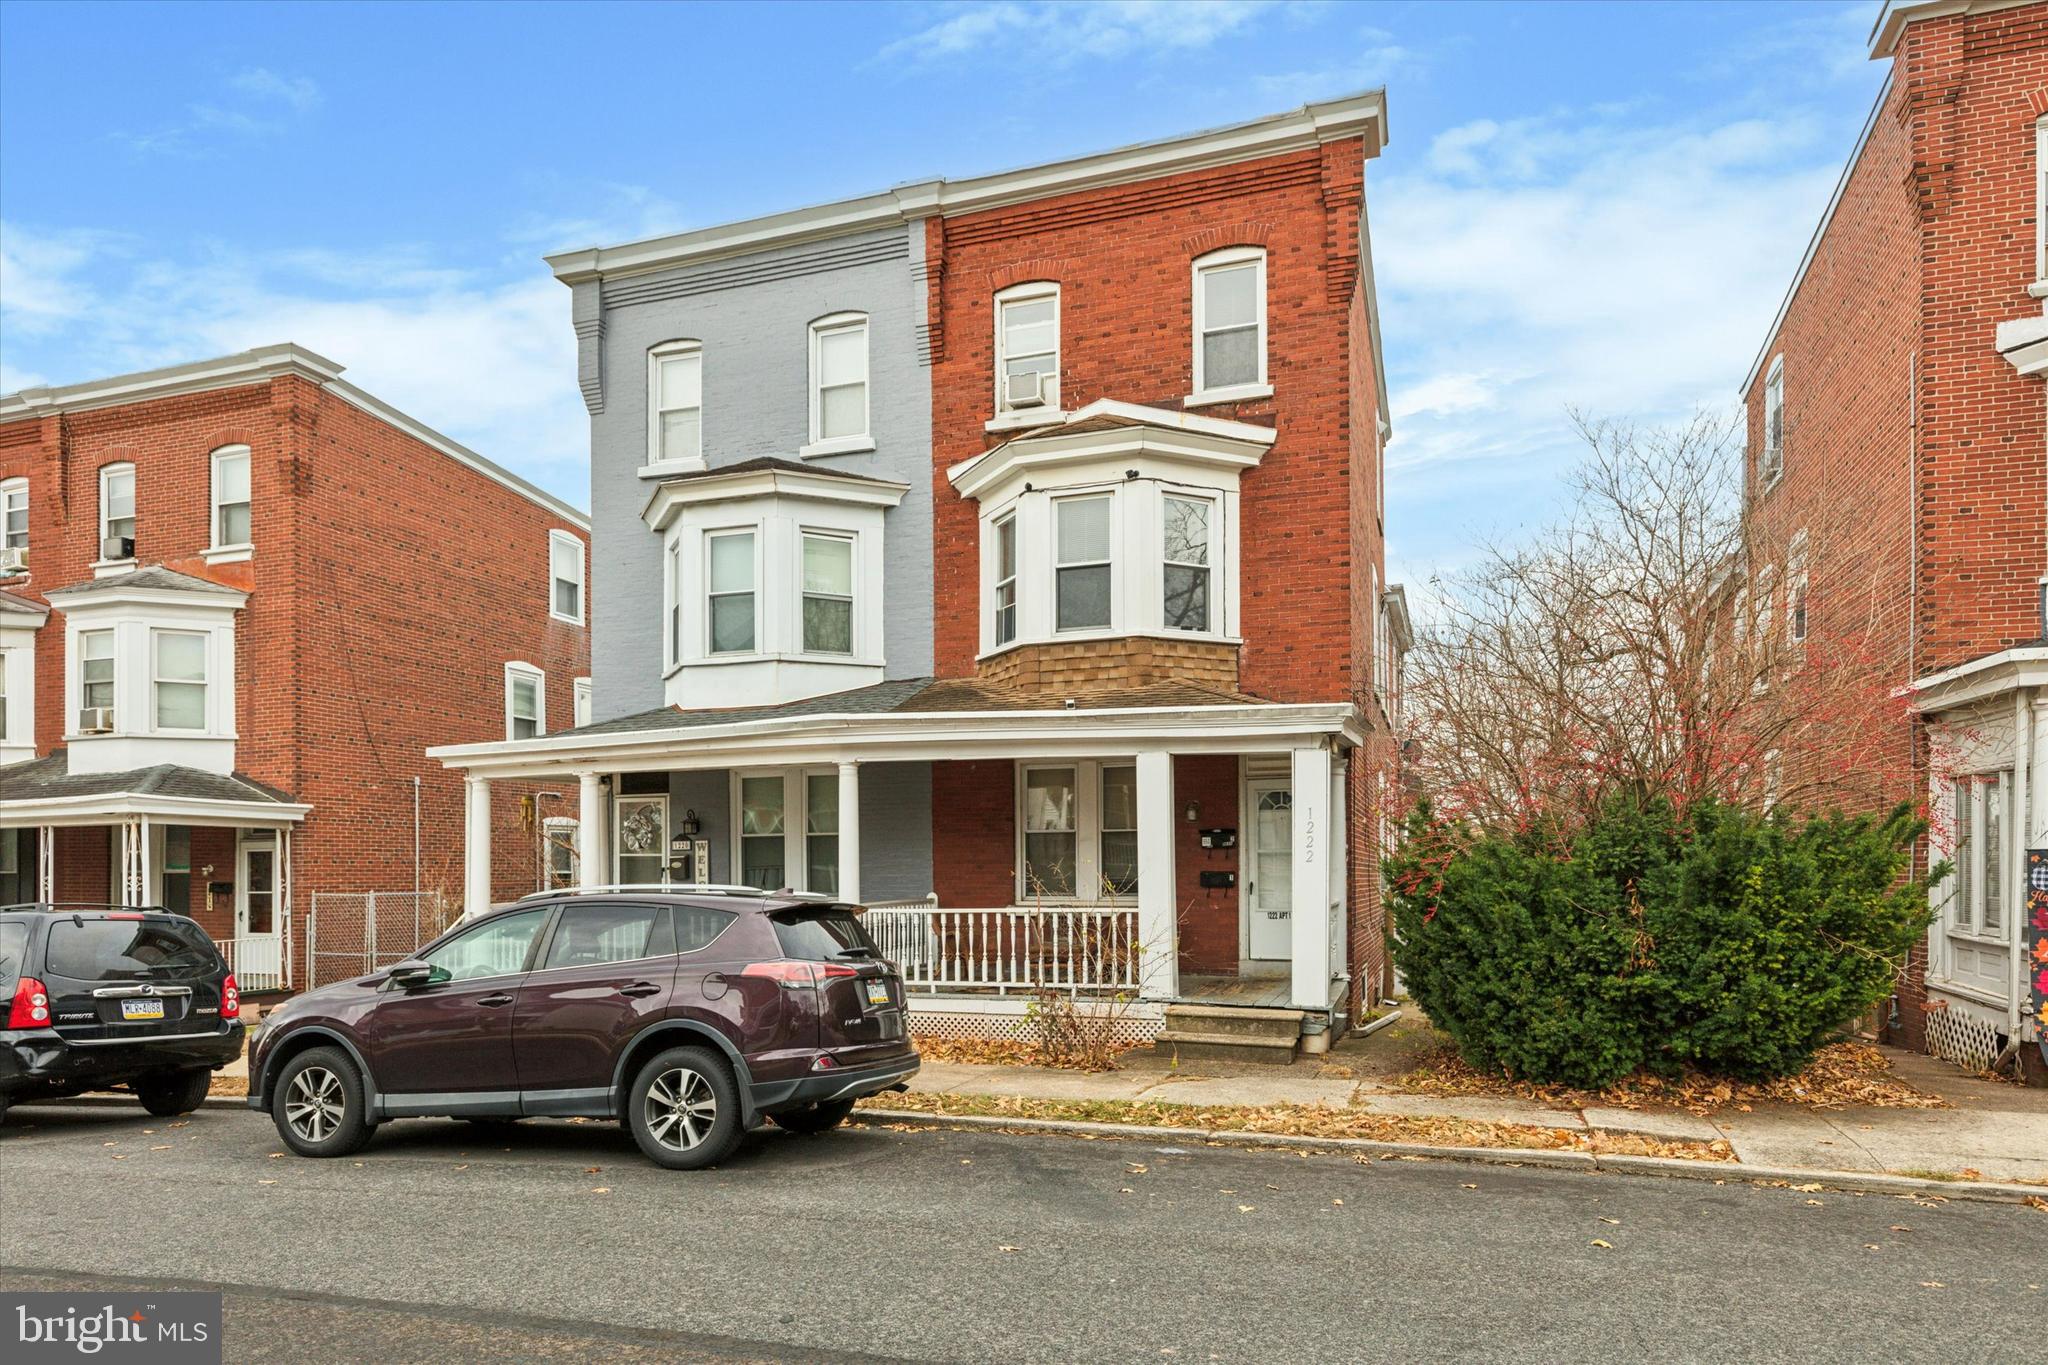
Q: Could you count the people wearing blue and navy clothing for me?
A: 0